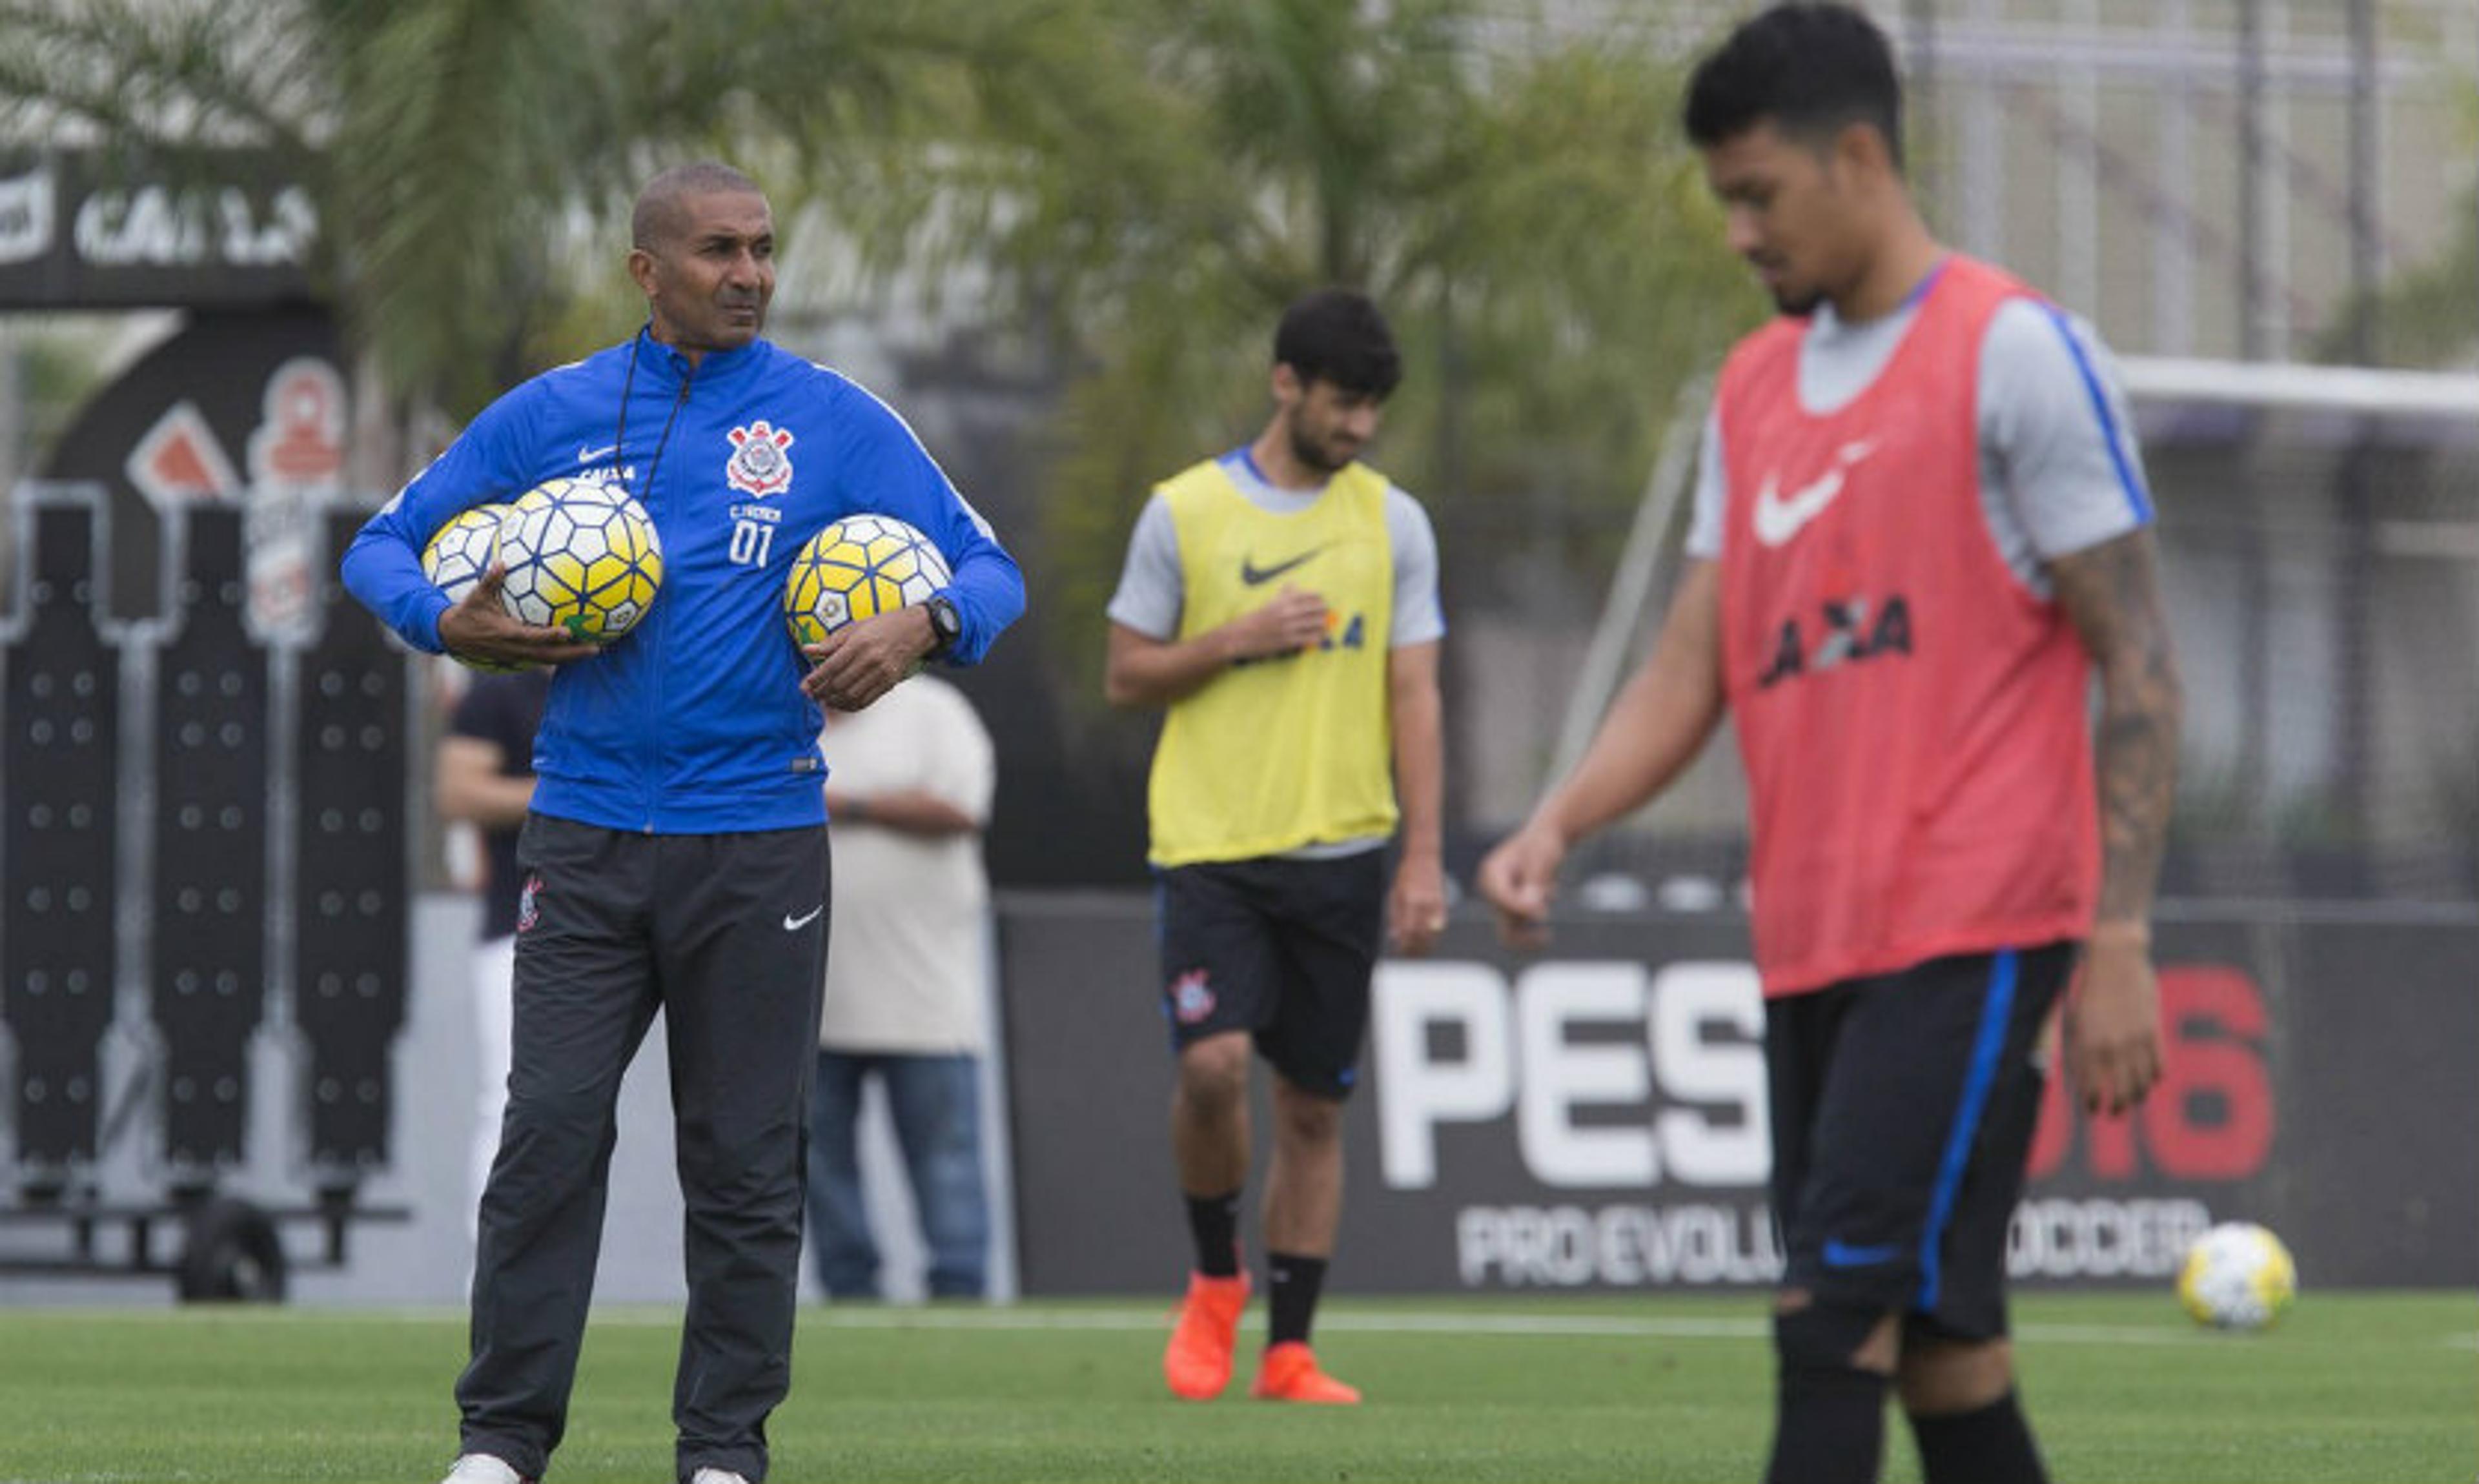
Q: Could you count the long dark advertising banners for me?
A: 1